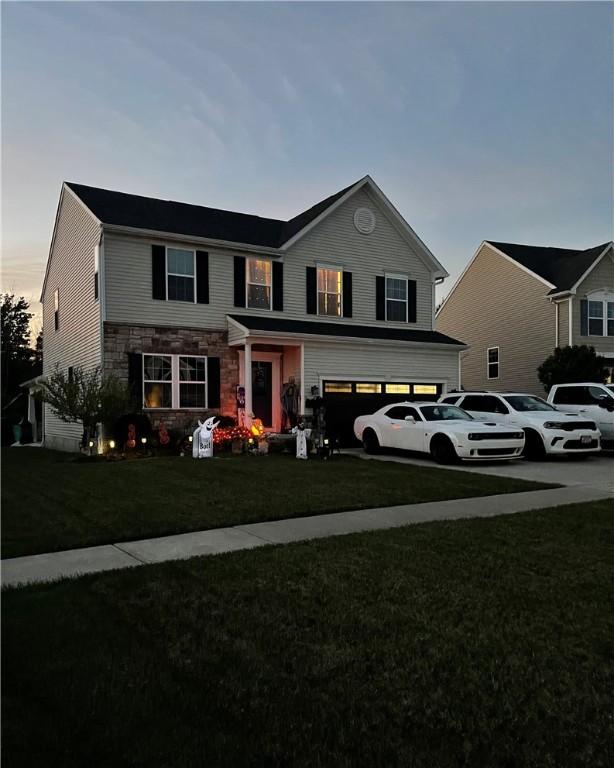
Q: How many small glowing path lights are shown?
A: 6